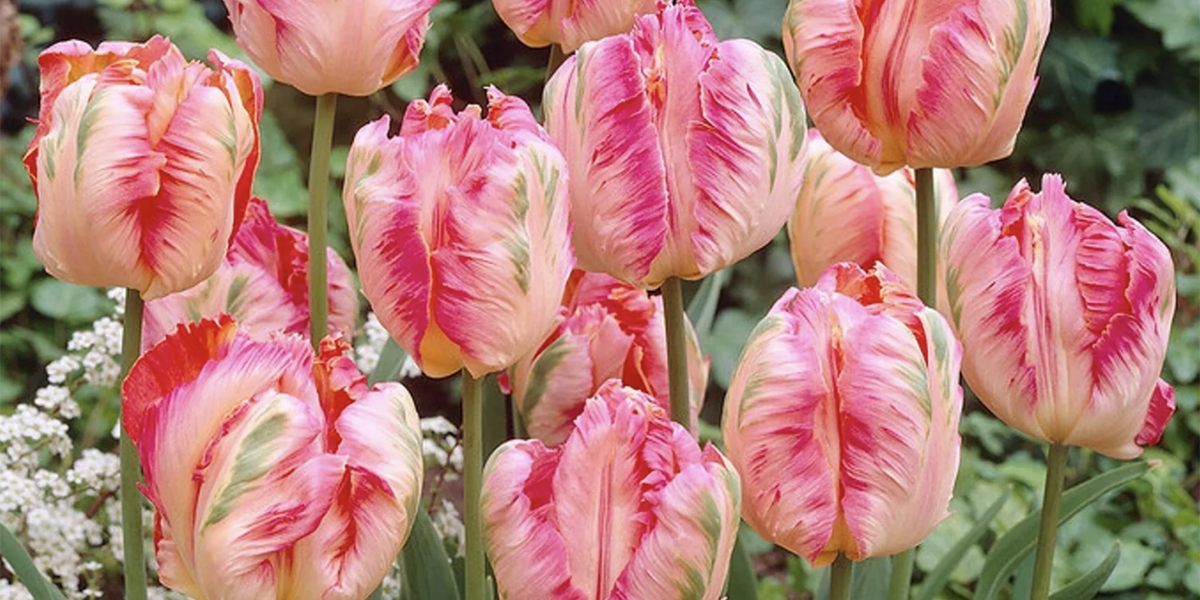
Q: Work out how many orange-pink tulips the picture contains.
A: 13